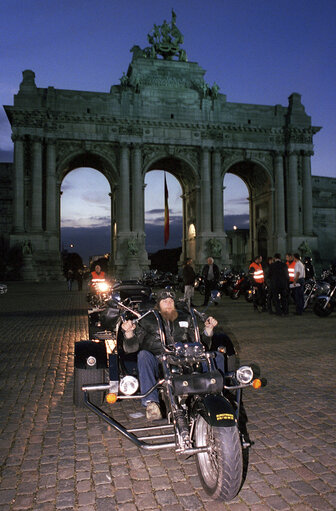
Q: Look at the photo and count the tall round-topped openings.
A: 3